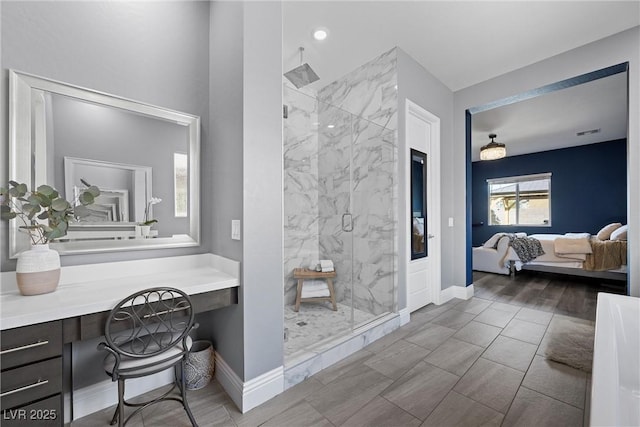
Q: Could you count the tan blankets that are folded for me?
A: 1